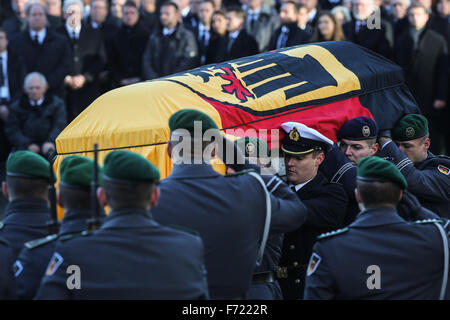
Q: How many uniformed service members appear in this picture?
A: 9